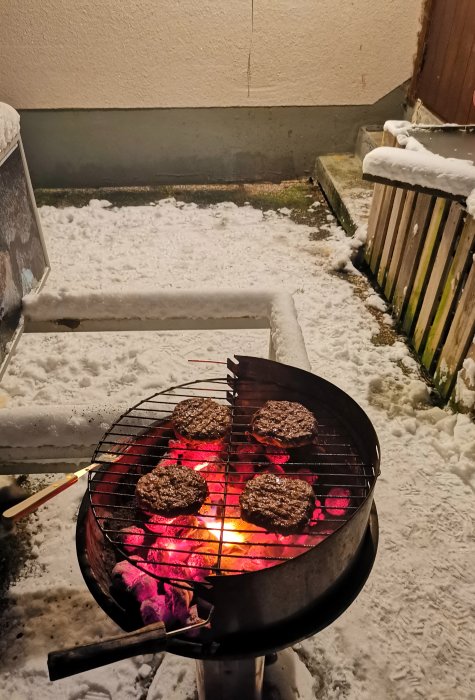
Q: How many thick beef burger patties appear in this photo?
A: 4